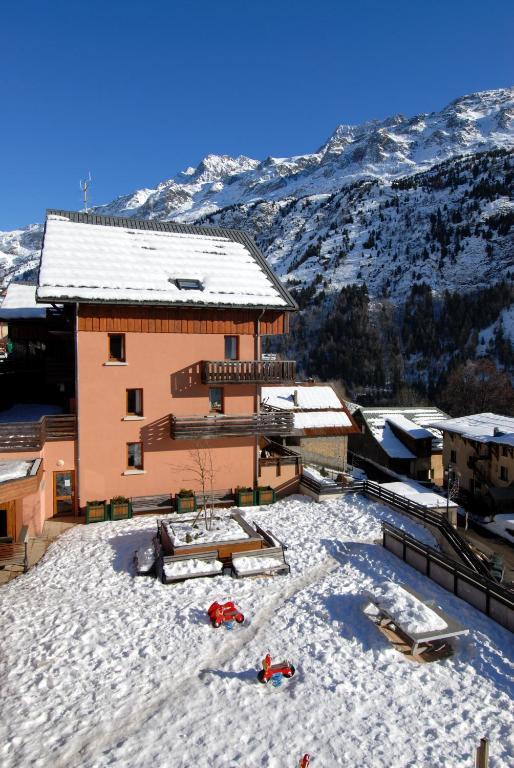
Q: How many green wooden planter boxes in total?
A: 5